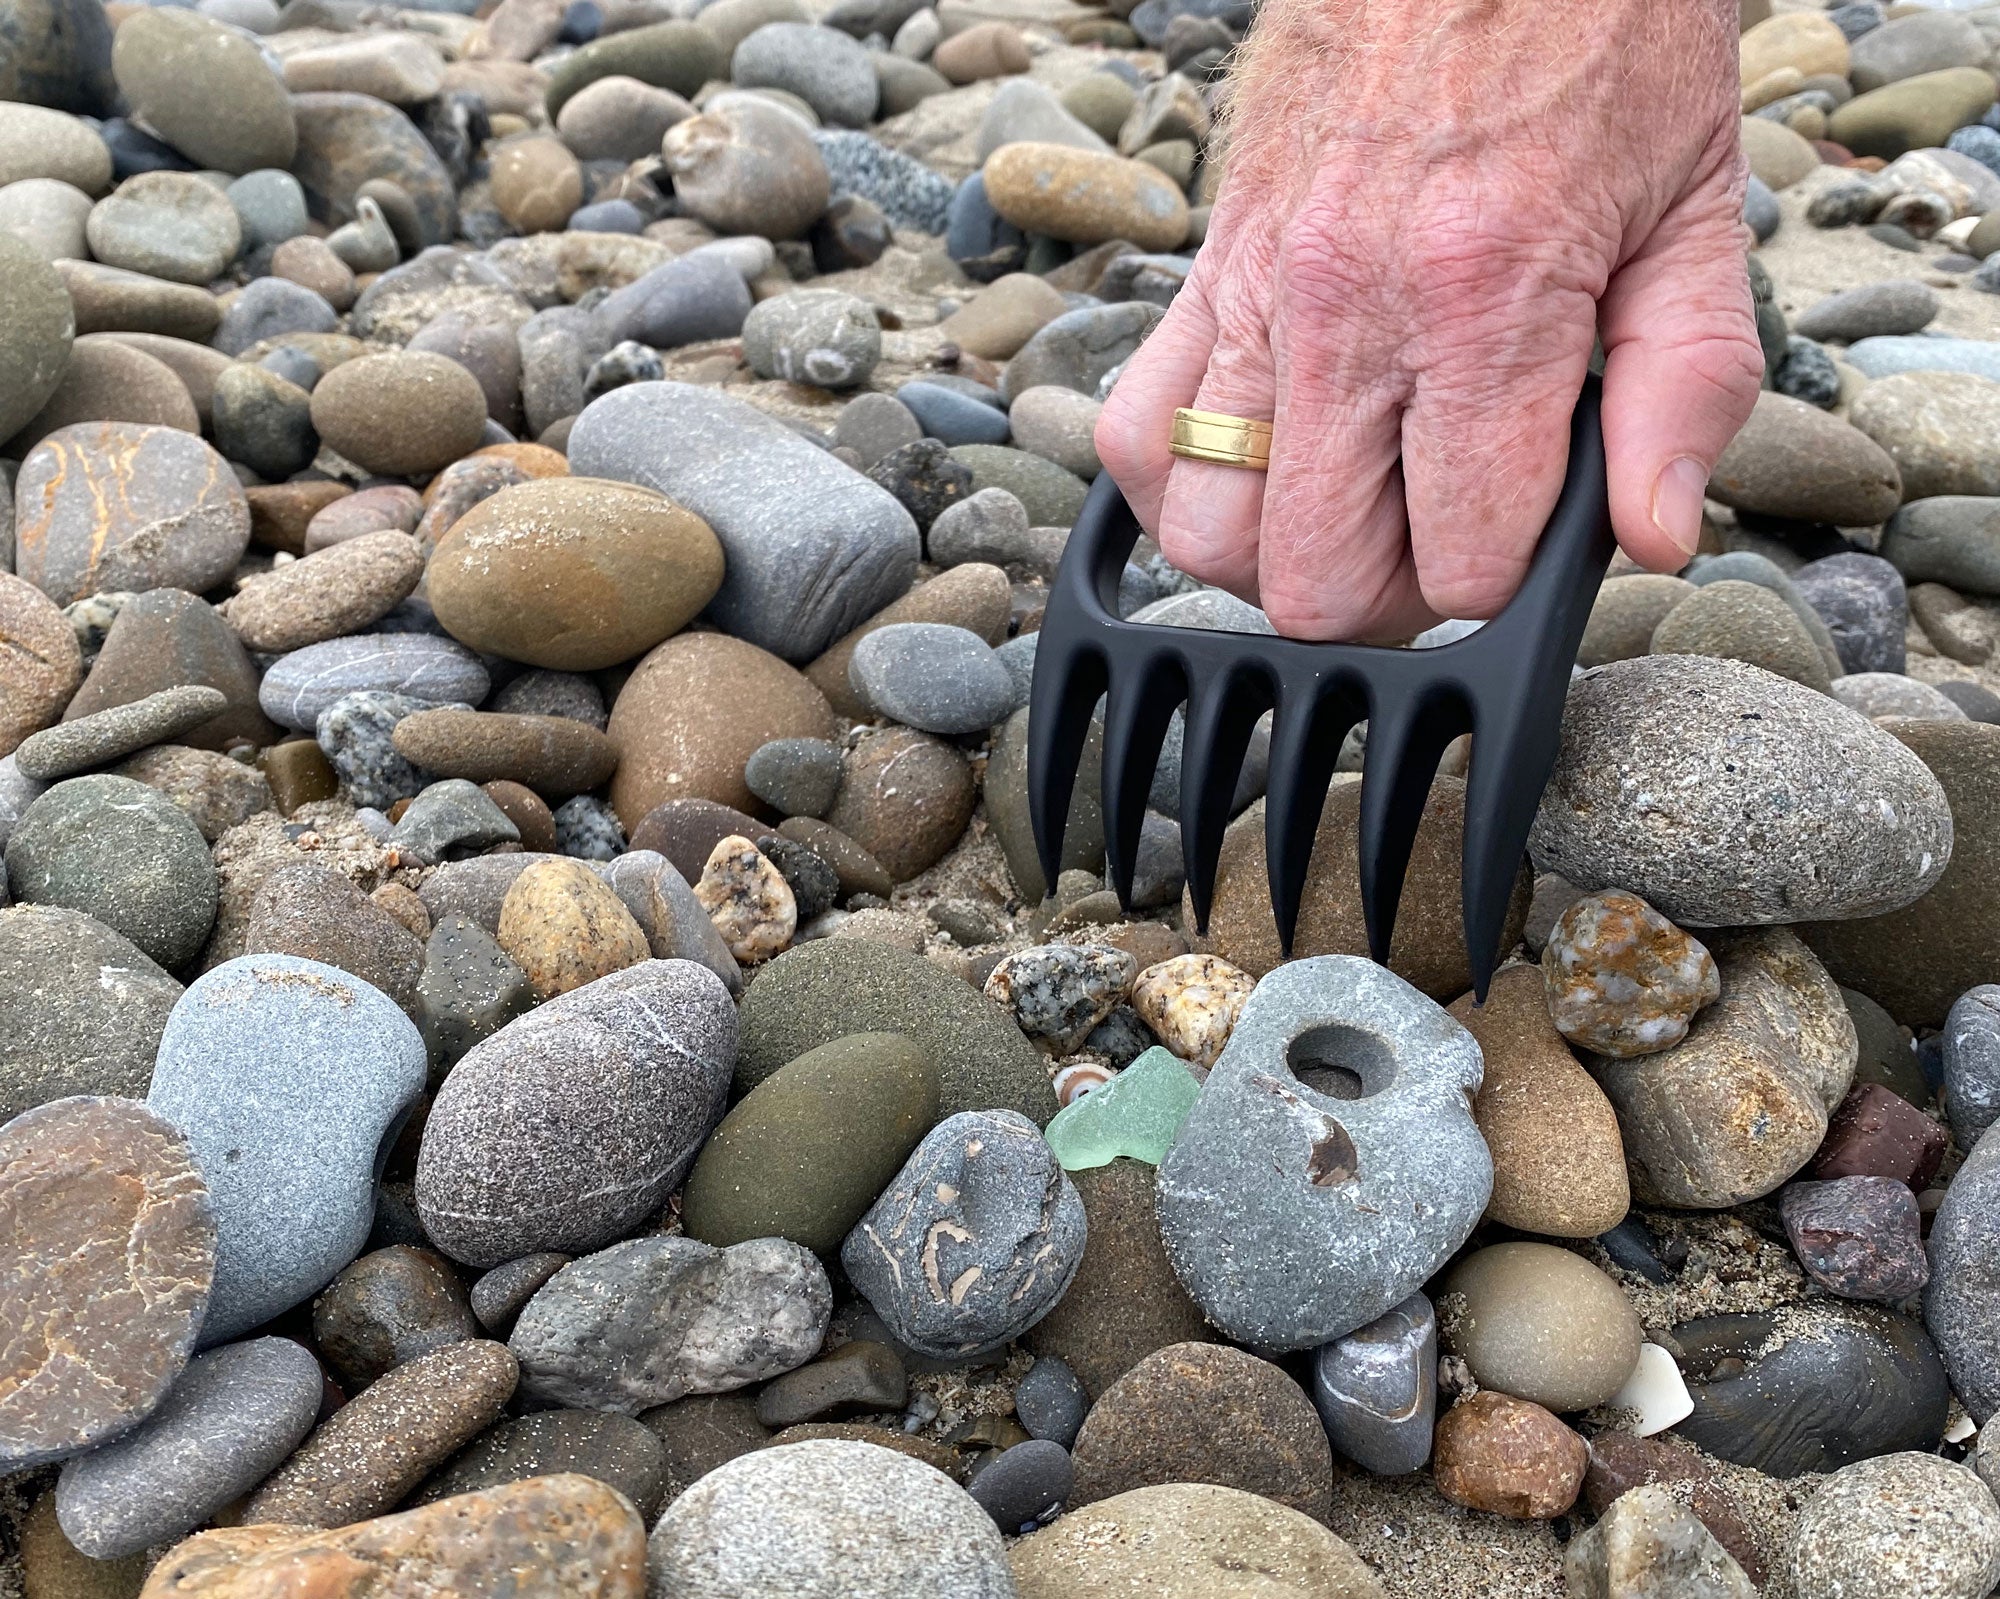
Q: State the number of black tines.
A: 6